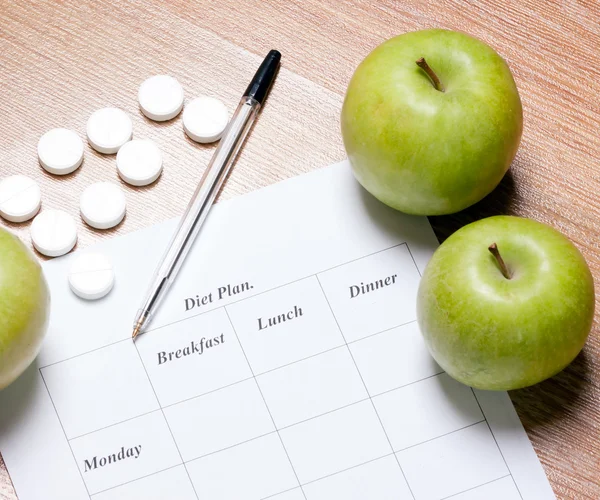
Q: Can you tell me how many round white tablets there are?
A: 9